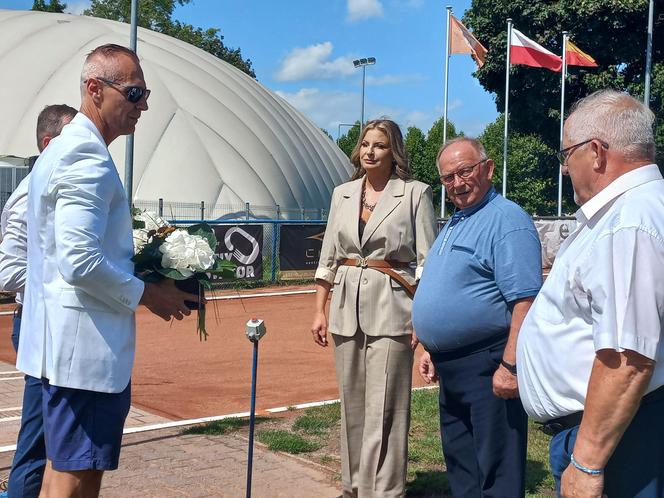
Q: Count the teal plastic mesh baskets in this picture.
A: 0